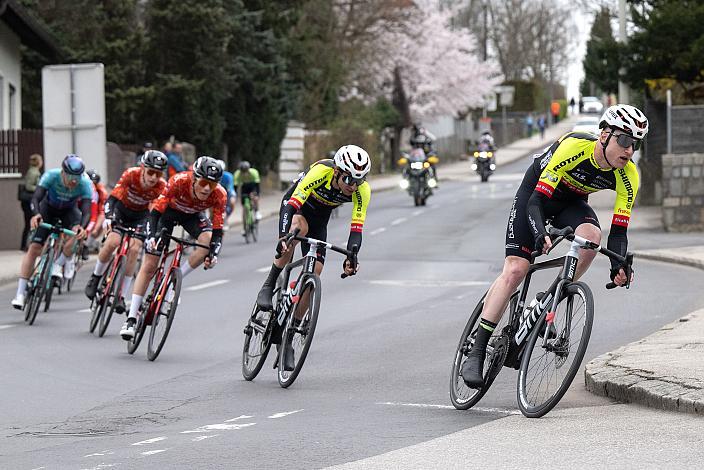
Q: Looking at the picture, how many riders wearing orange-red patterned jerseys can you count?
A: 2